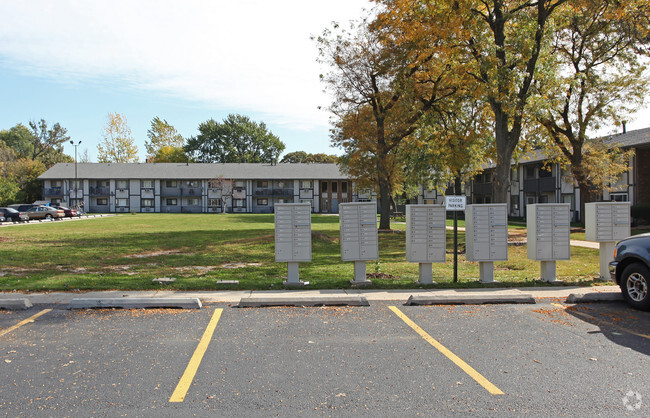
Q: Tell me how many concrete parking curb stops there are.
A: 5